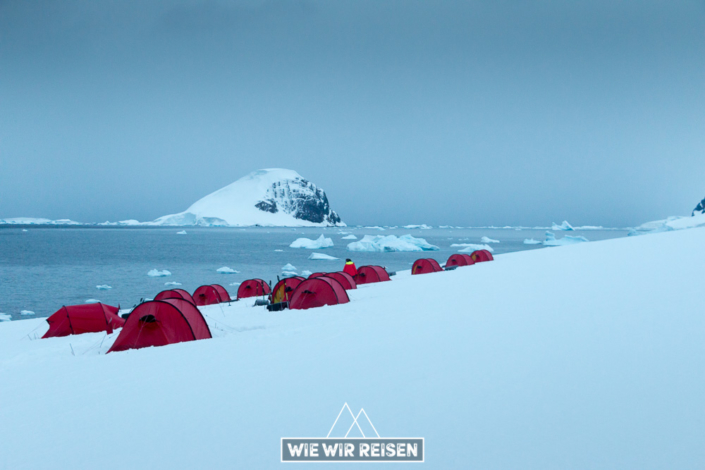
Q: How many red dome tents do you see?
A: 13